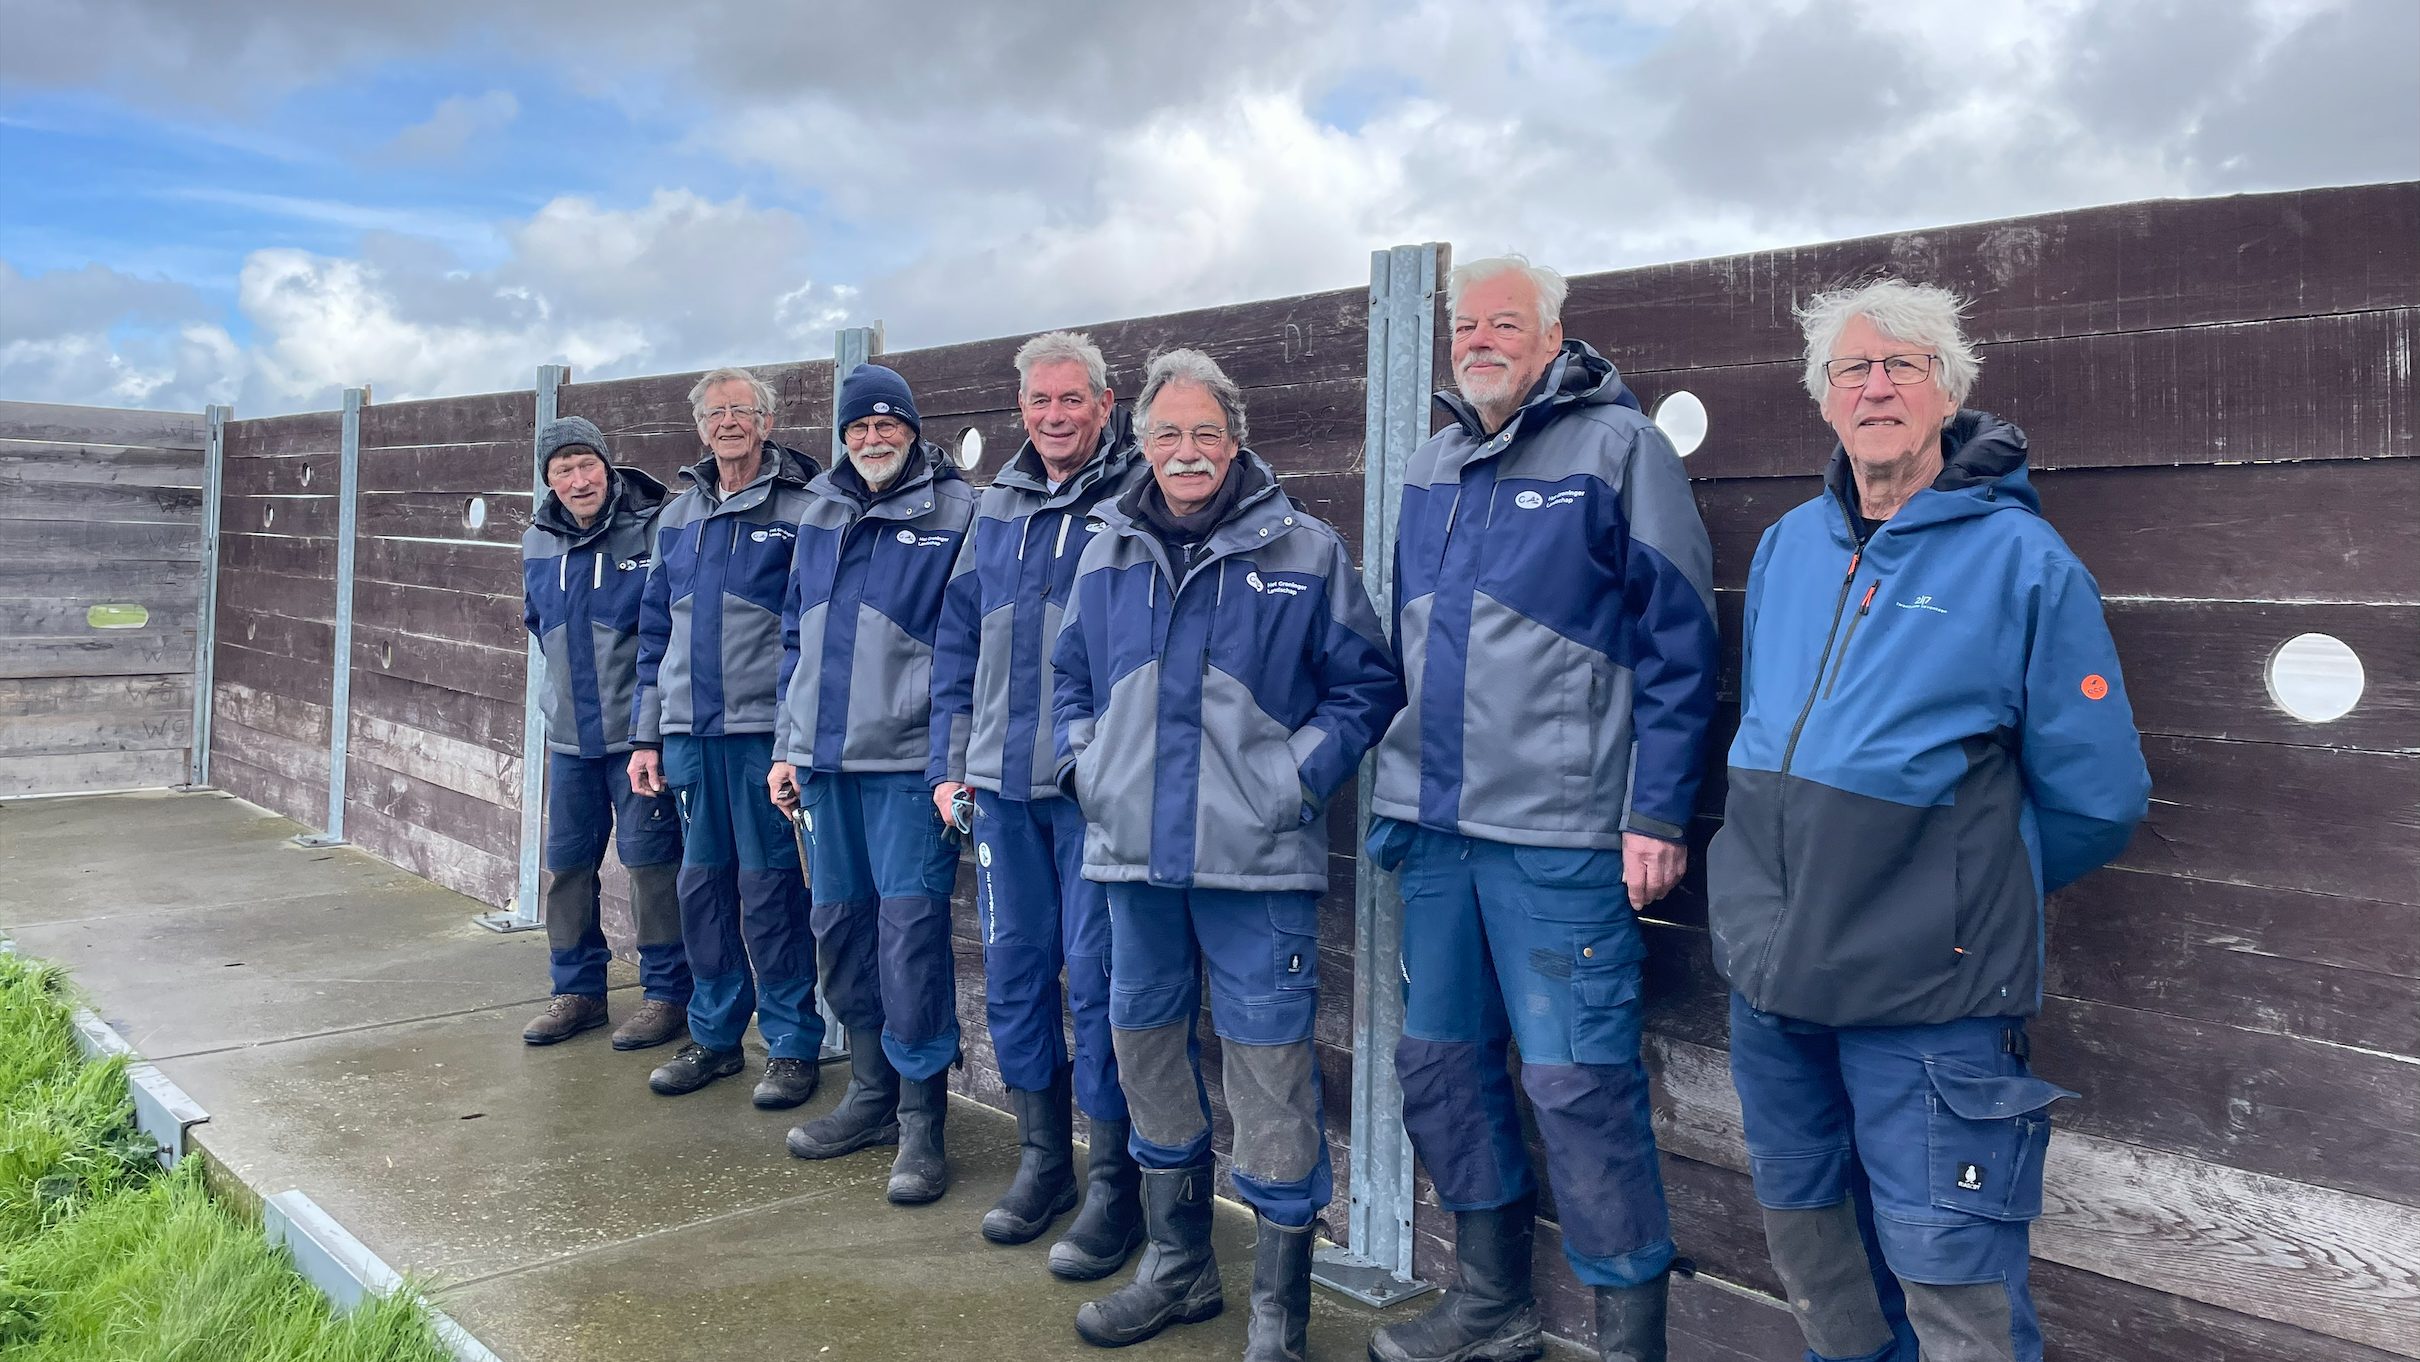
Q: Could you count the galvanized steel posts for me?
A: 5